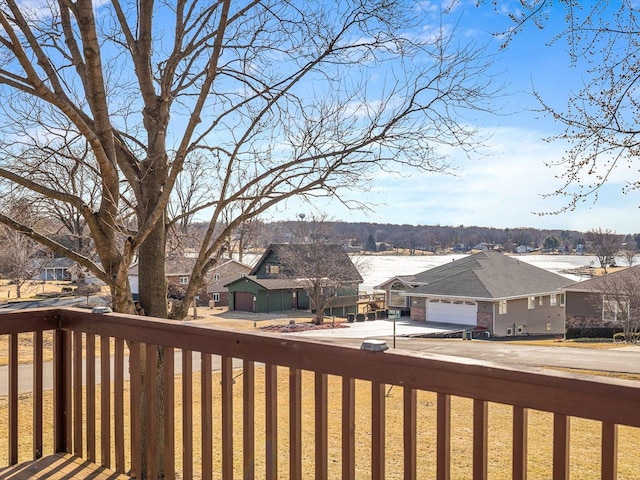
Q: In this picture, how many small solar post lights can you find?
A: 2